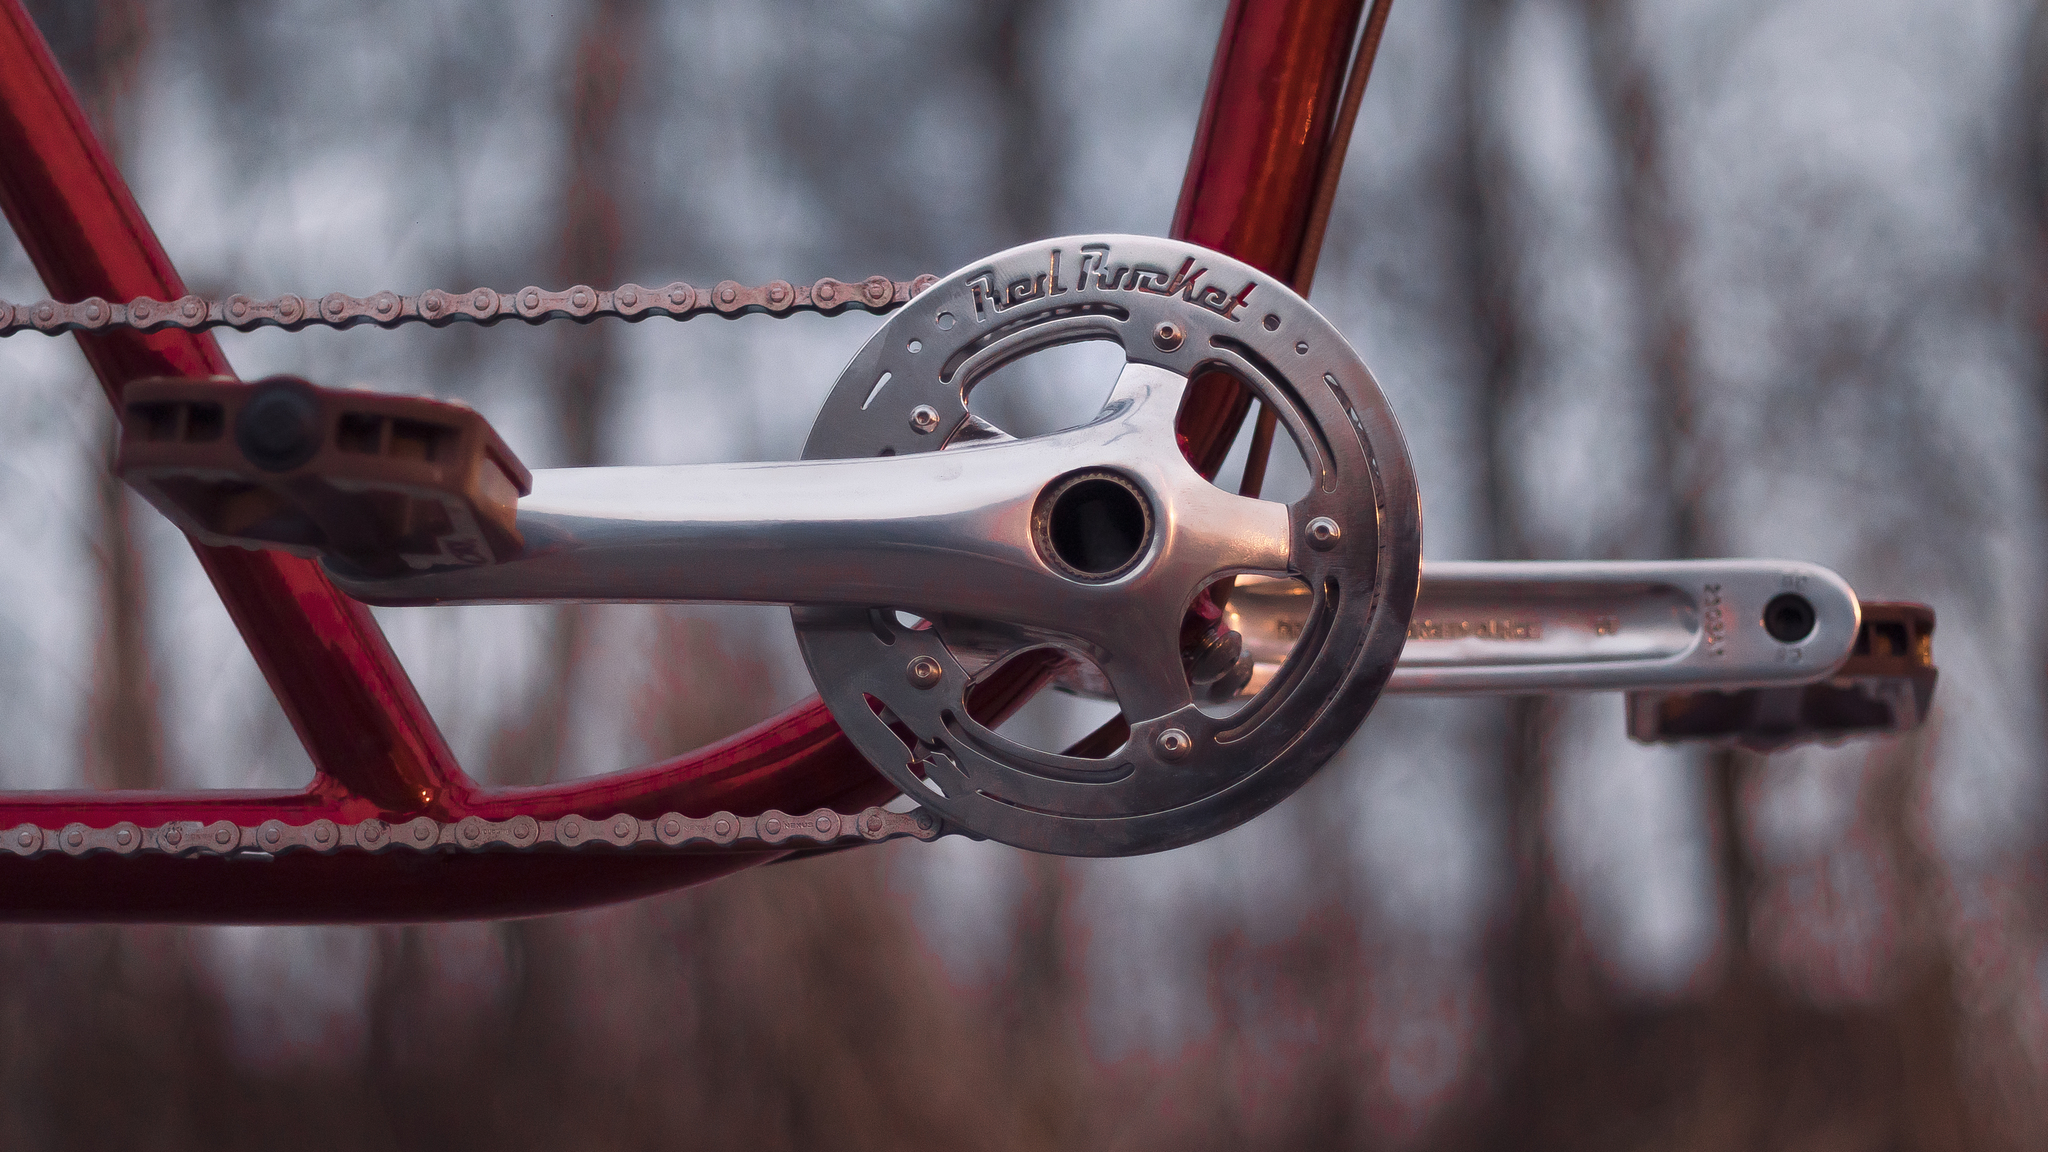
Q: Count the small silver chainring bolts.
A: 5